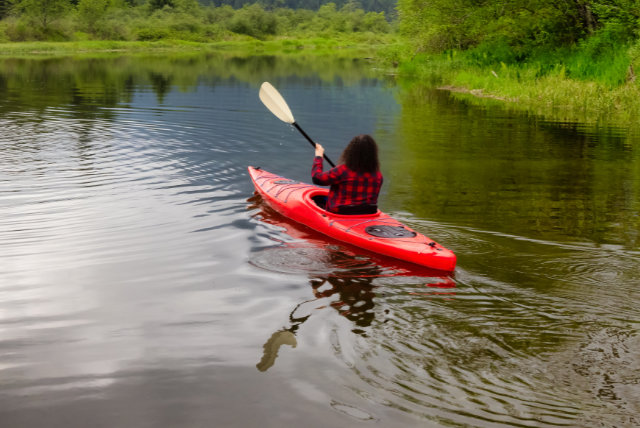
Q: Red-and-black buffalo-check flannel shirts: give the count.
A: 1